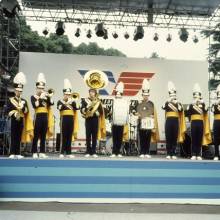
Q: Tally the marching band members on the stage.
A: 9